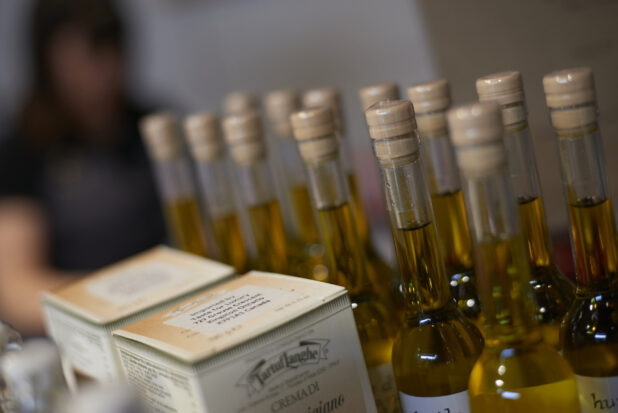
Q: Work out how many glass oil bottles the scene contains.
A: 13